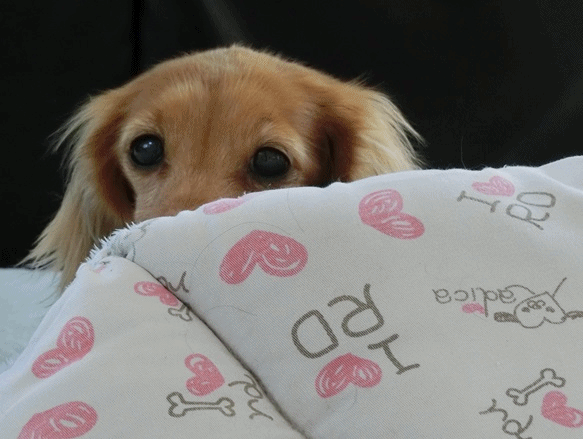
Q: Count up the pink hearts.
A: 11